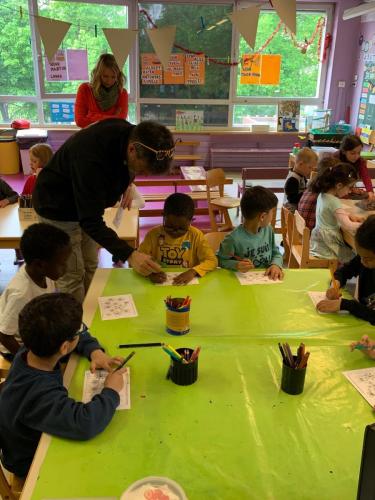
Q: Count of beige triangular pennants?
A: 5